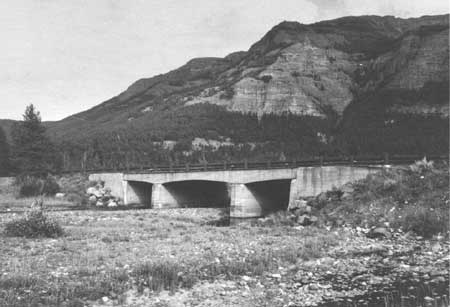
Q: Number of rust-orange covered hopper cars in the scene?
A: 0